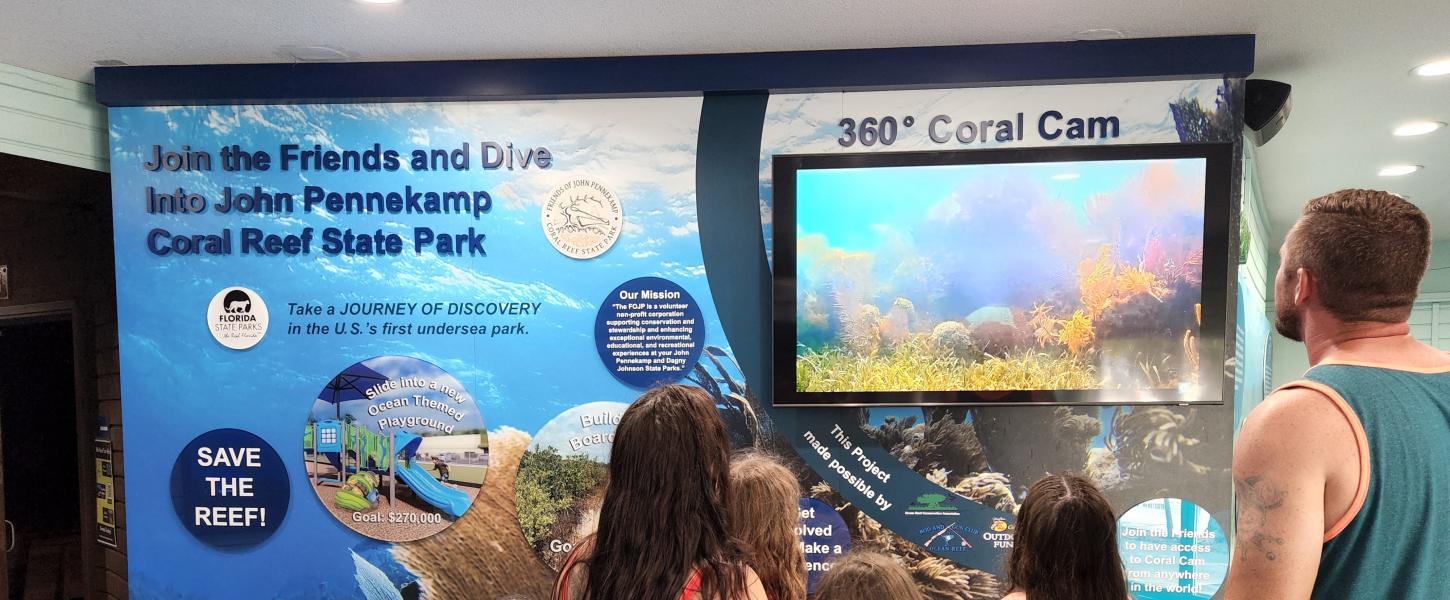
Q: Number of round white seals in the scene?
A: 2